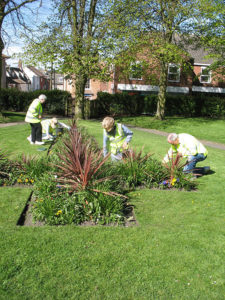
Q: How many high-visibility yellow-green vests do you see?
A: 4